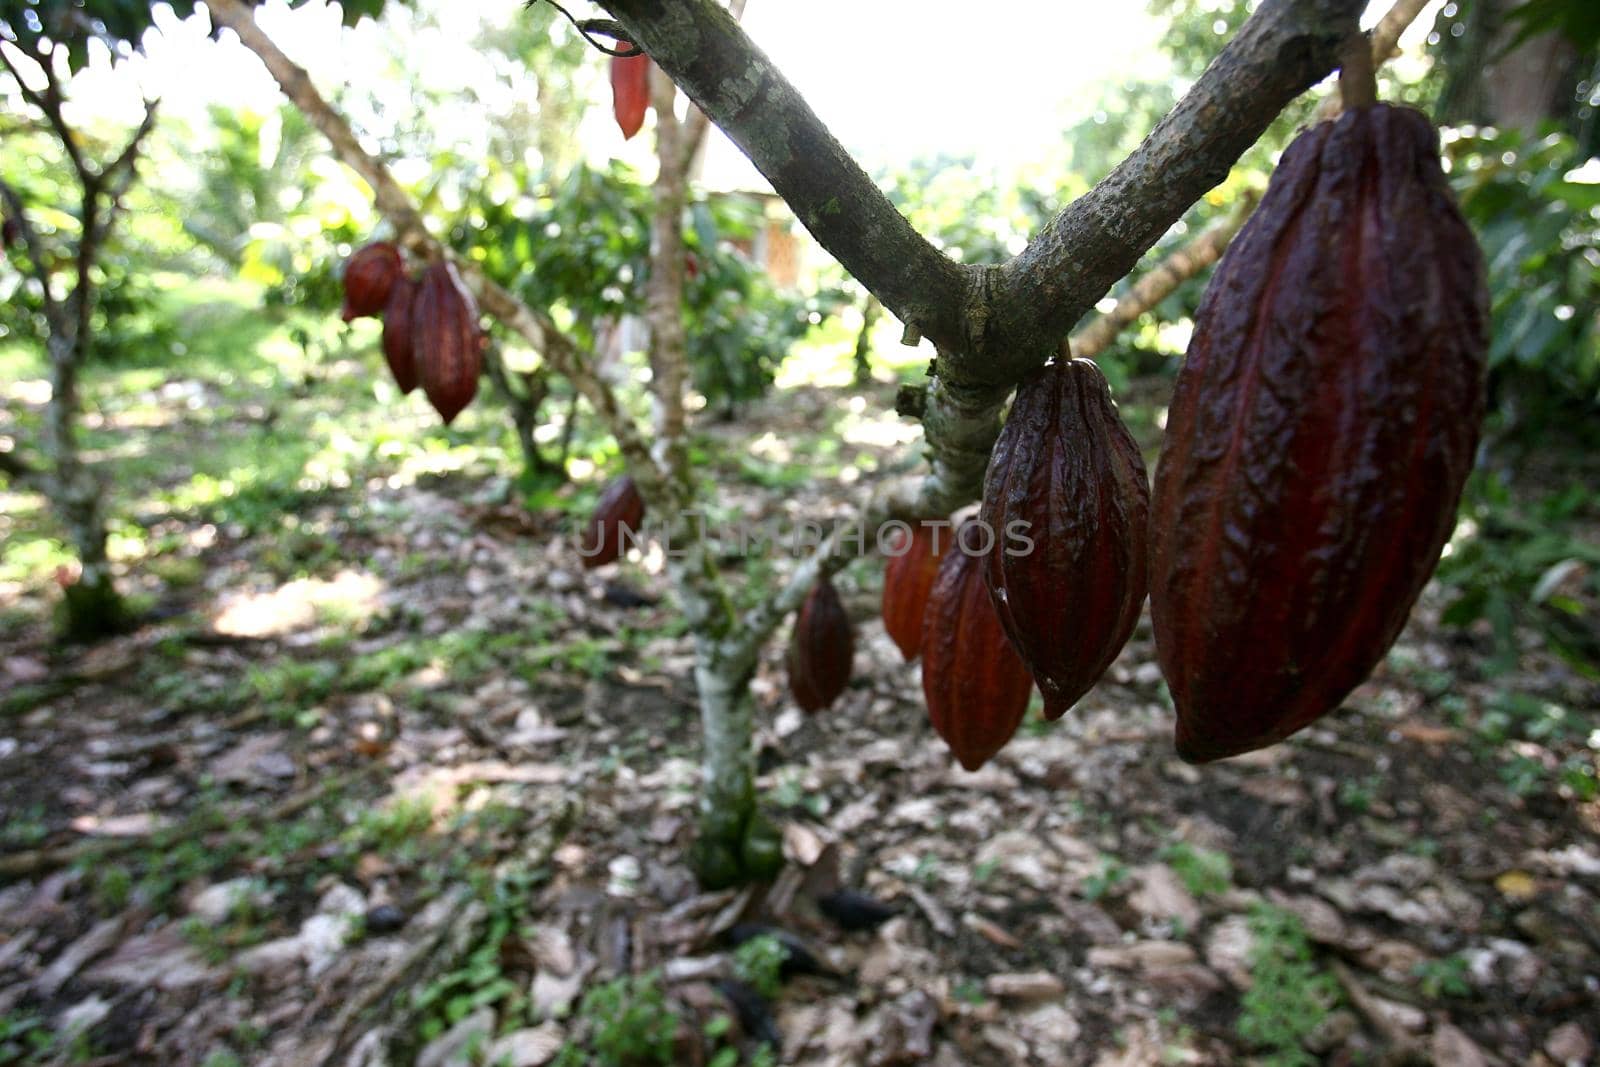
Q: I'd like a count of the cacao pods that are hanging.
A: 10